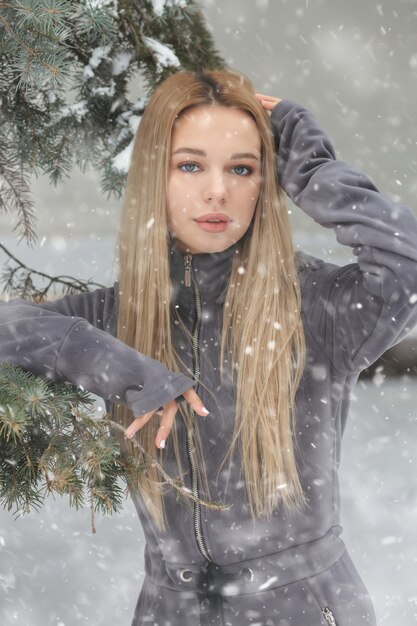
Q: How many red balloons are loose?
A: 0